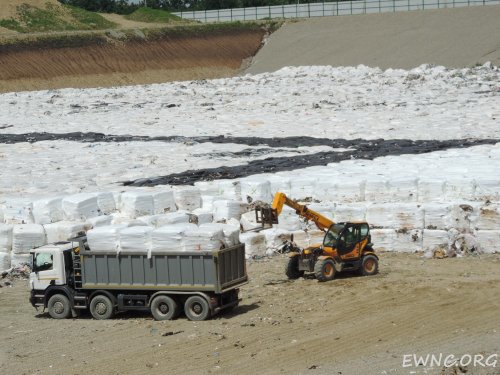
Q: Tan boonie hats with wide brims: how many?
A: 0